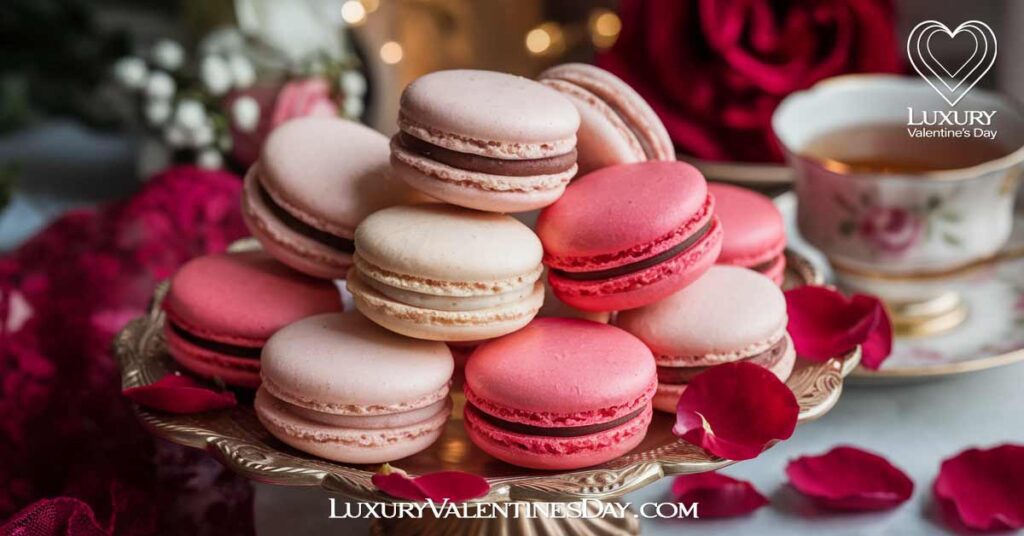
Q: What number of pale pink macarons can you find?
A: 5